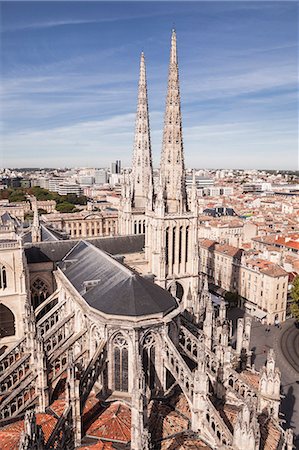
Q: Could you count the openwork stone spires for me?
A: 2